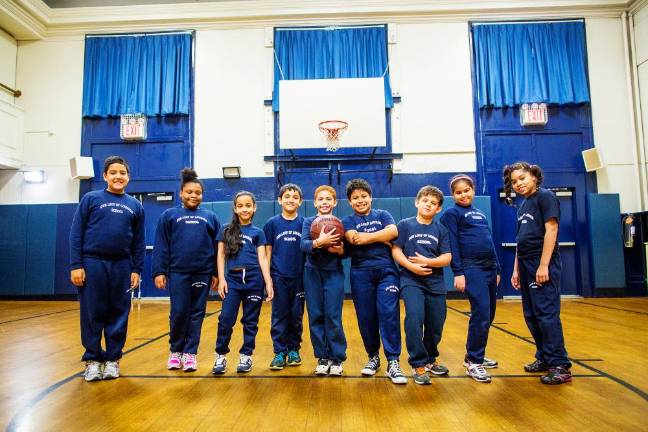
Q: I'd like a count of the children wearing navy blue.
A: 9